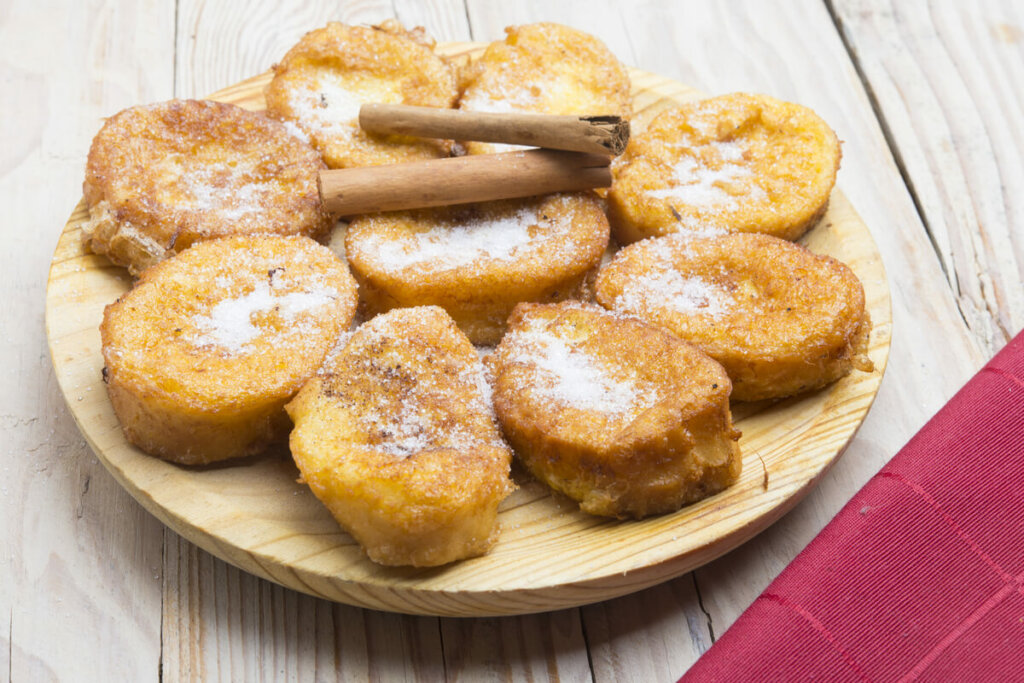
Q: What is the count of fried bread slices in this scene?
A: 9